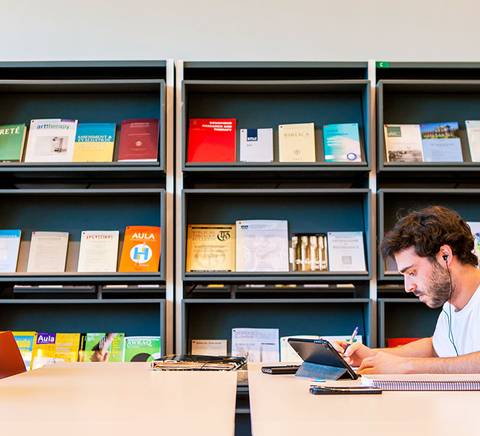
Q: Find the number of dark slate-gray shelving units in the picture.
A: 3